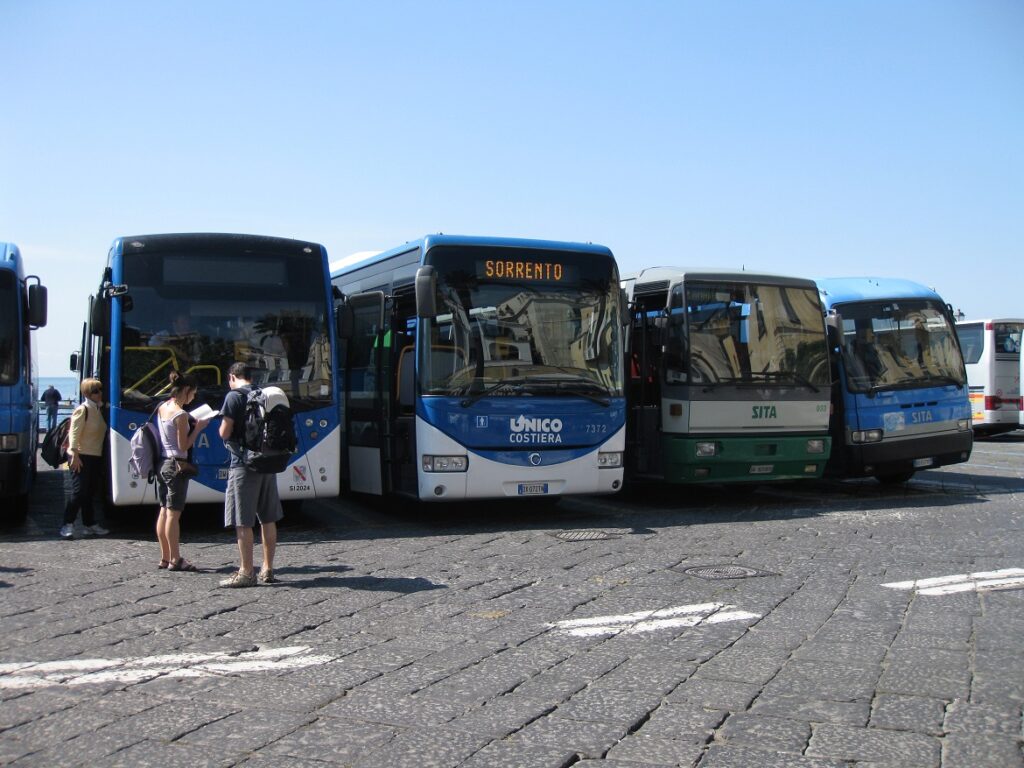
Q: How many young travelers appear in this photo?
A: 2